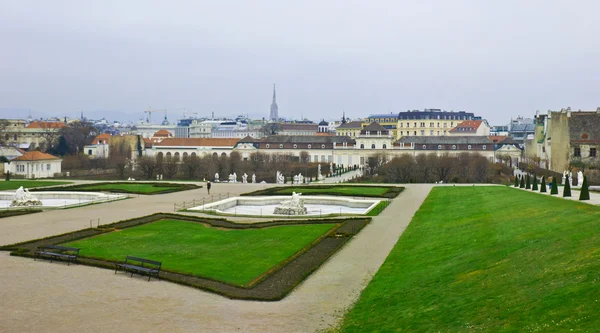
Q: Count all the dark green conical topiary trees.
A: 8